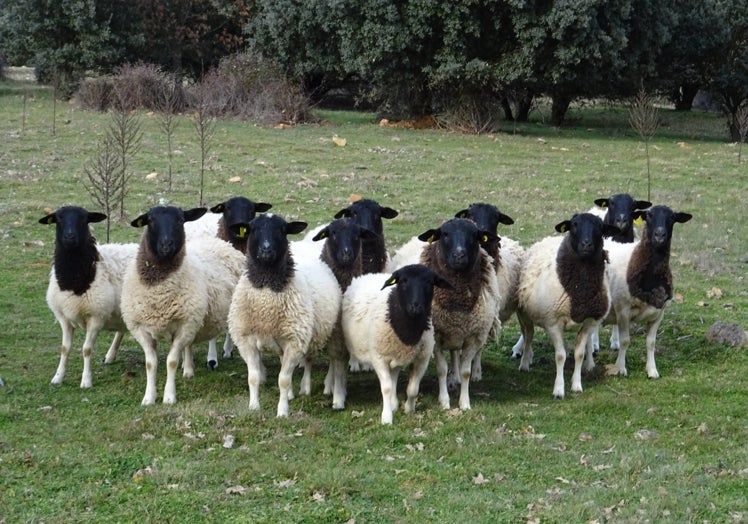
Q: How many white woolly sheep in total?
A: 12